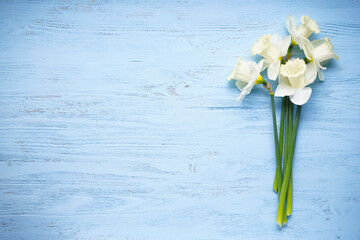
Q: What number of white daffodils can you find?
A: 5